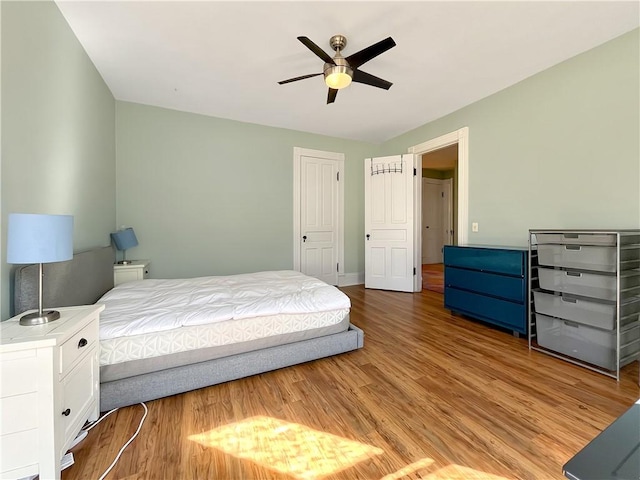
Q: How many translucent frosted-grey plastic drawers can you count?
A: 5